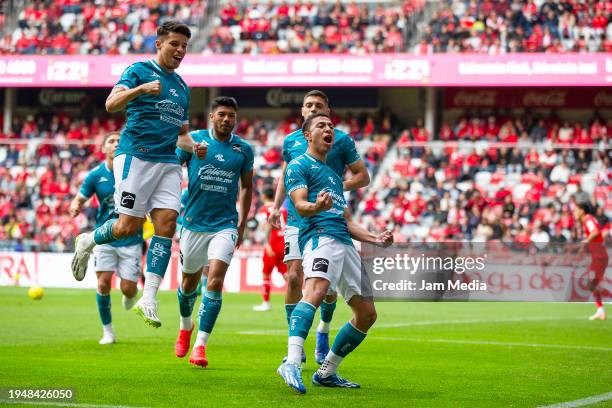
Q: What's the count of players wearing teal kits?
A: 5